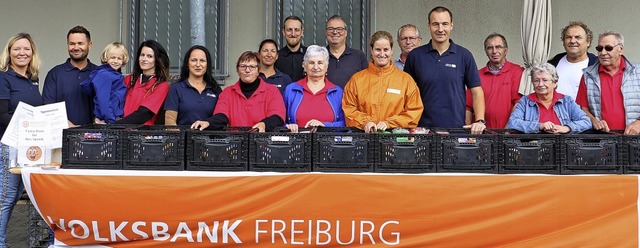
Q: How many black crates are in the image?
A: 10